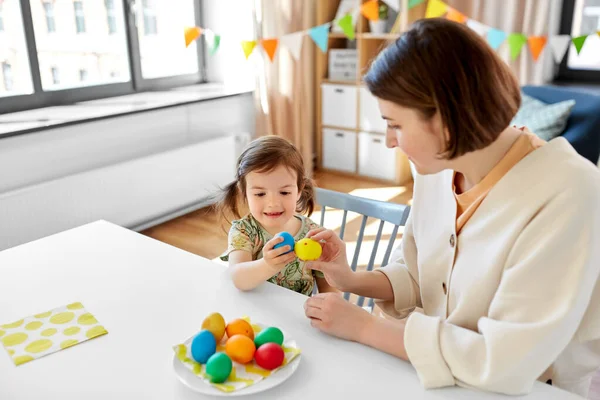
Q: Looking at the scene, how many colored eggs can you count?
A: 9